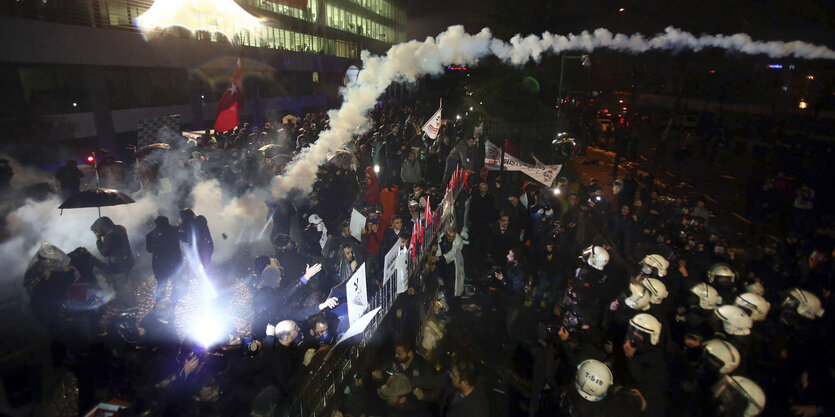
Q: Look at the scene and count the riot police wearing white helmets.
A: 14